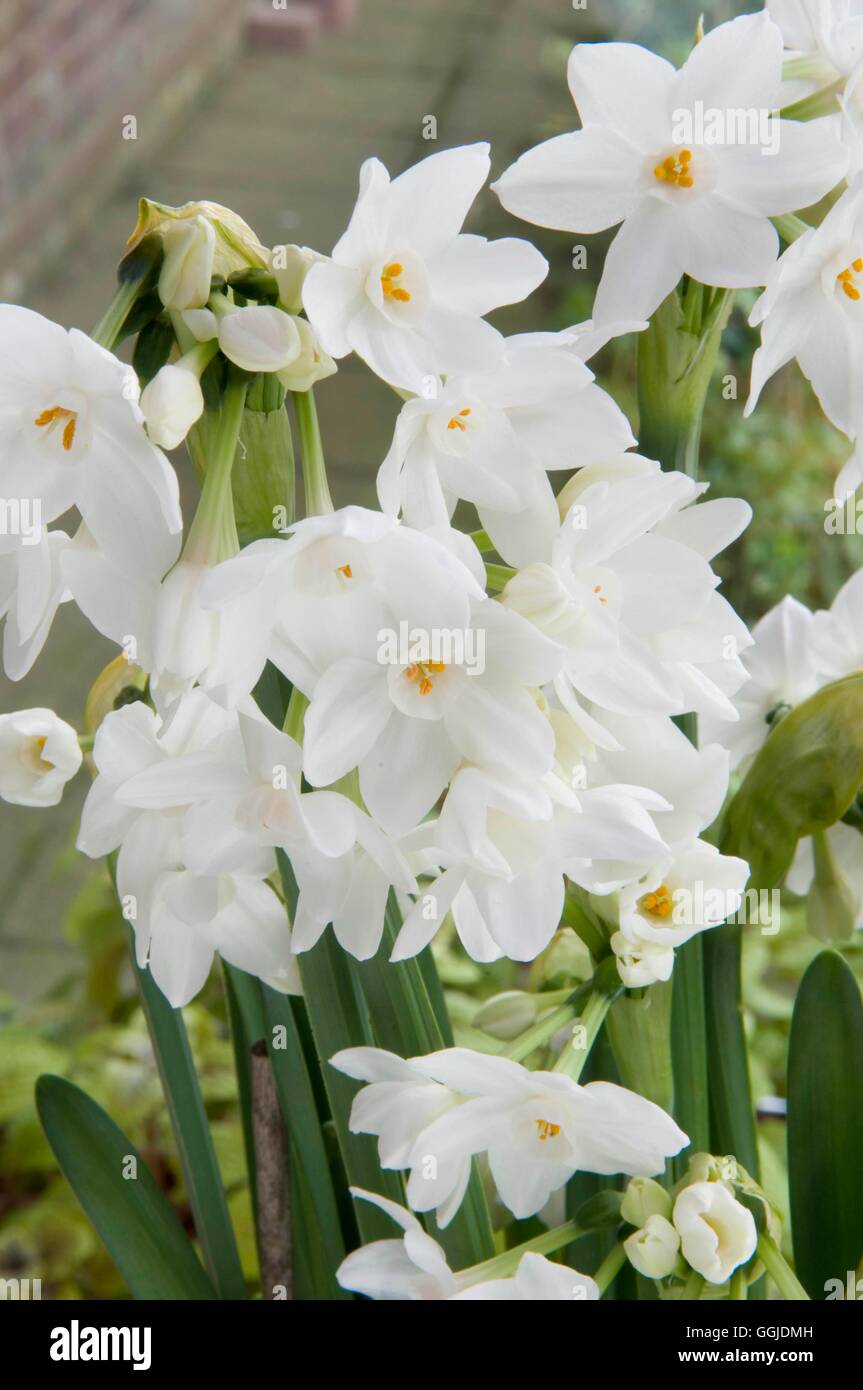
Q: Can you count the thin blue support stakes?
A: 0